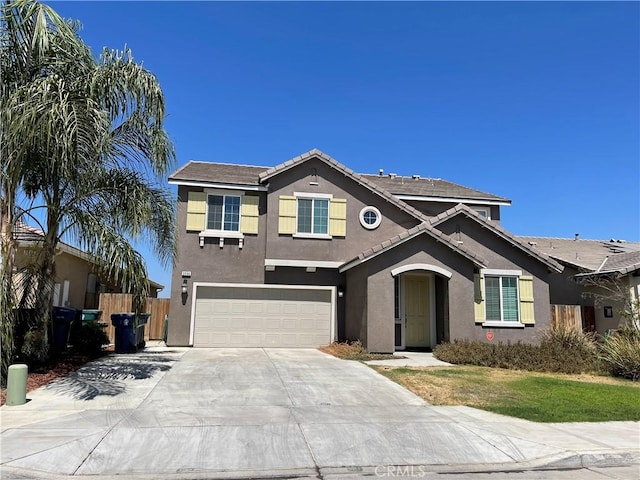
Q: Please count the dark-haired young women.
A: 0